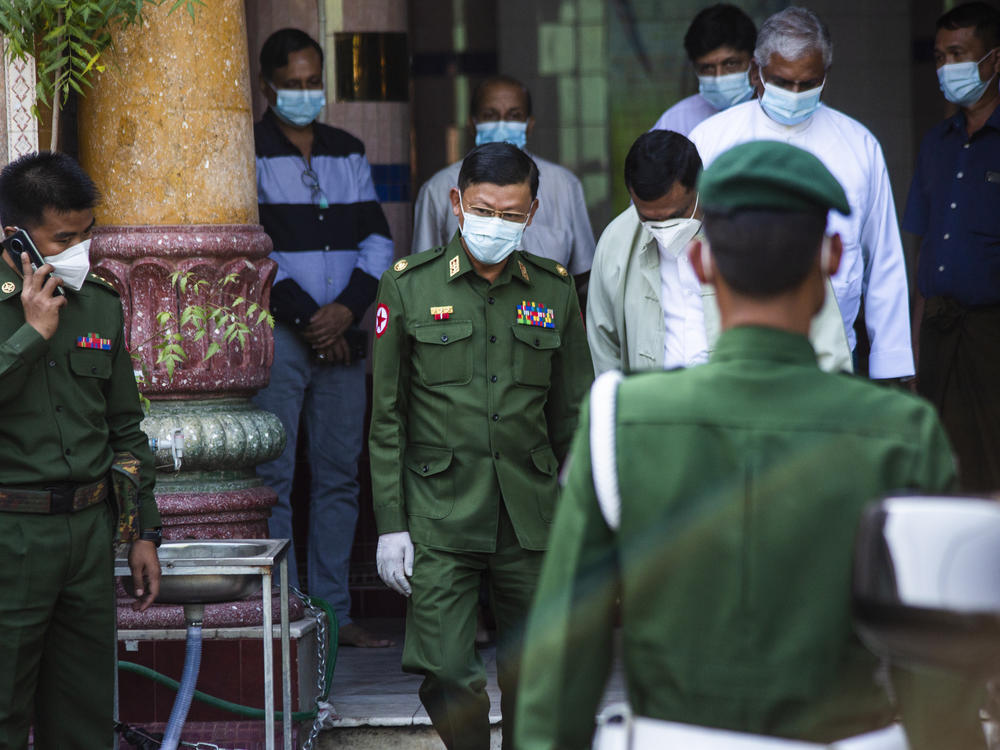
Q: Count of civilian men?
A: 6